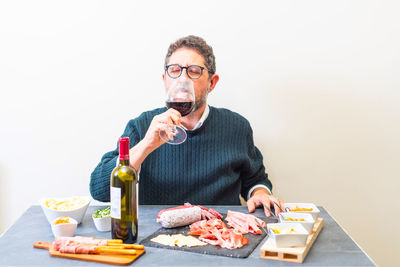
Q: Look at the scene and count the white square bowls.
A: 3